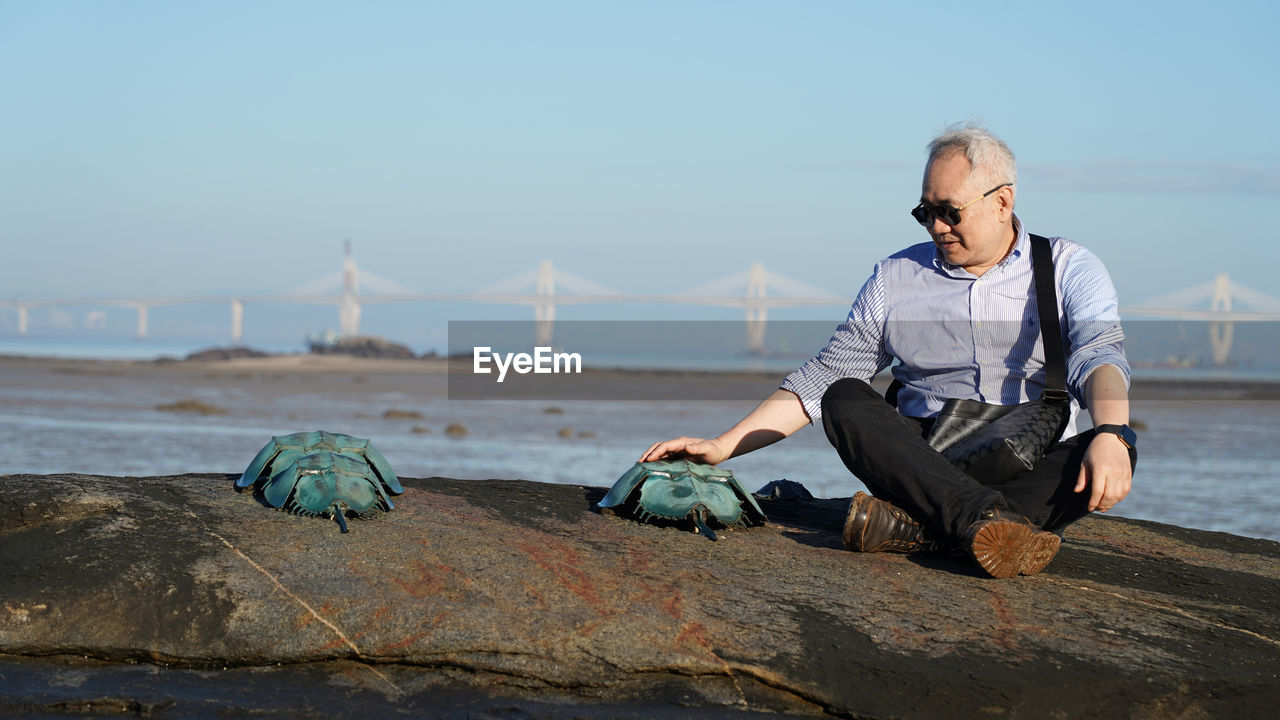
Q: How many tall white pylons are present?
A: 4